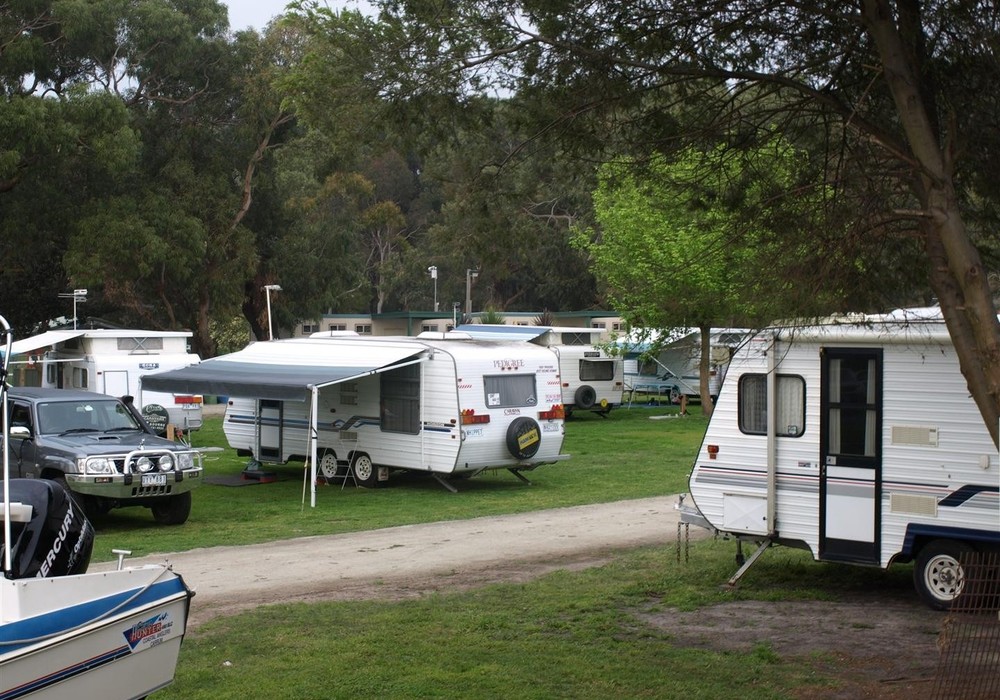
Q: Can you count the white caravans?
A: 5